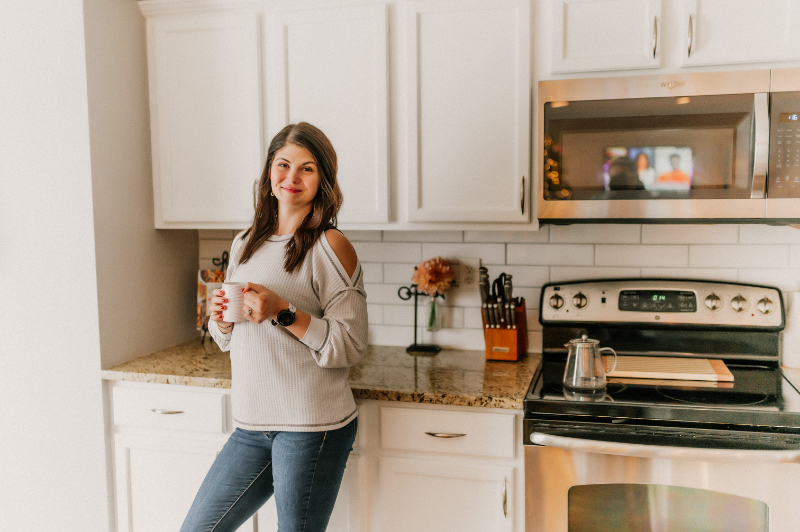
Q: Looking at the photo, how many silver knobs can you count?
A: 5